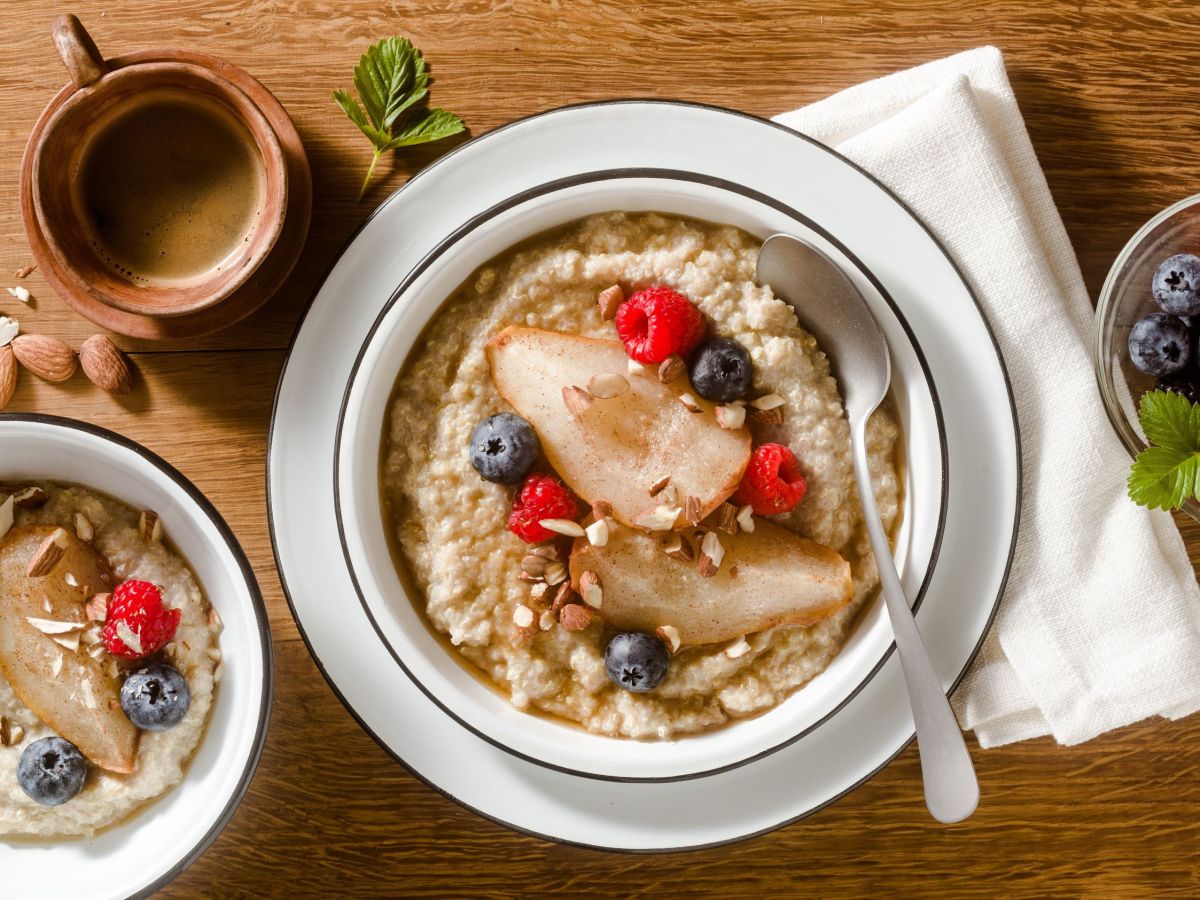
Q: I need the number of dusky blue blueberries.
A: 7